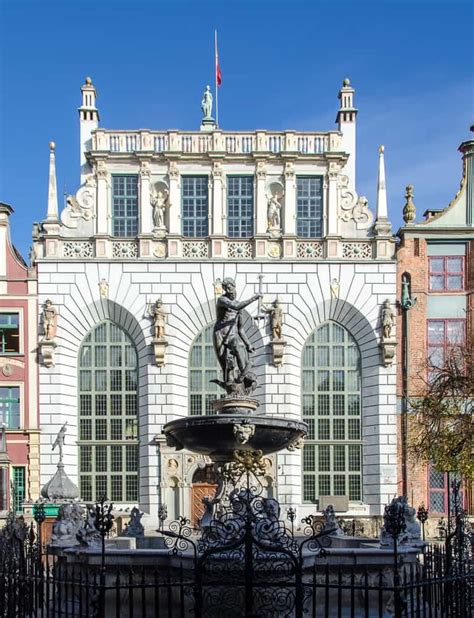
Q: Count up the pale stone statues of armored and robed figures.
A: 6